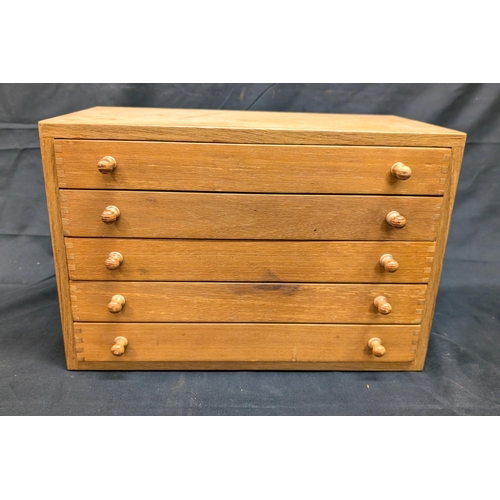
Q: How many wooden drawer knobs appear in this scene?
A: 10